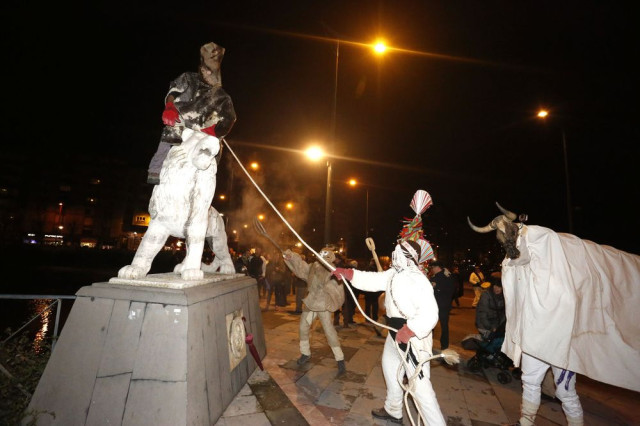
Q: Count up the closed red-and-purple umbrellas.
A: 1